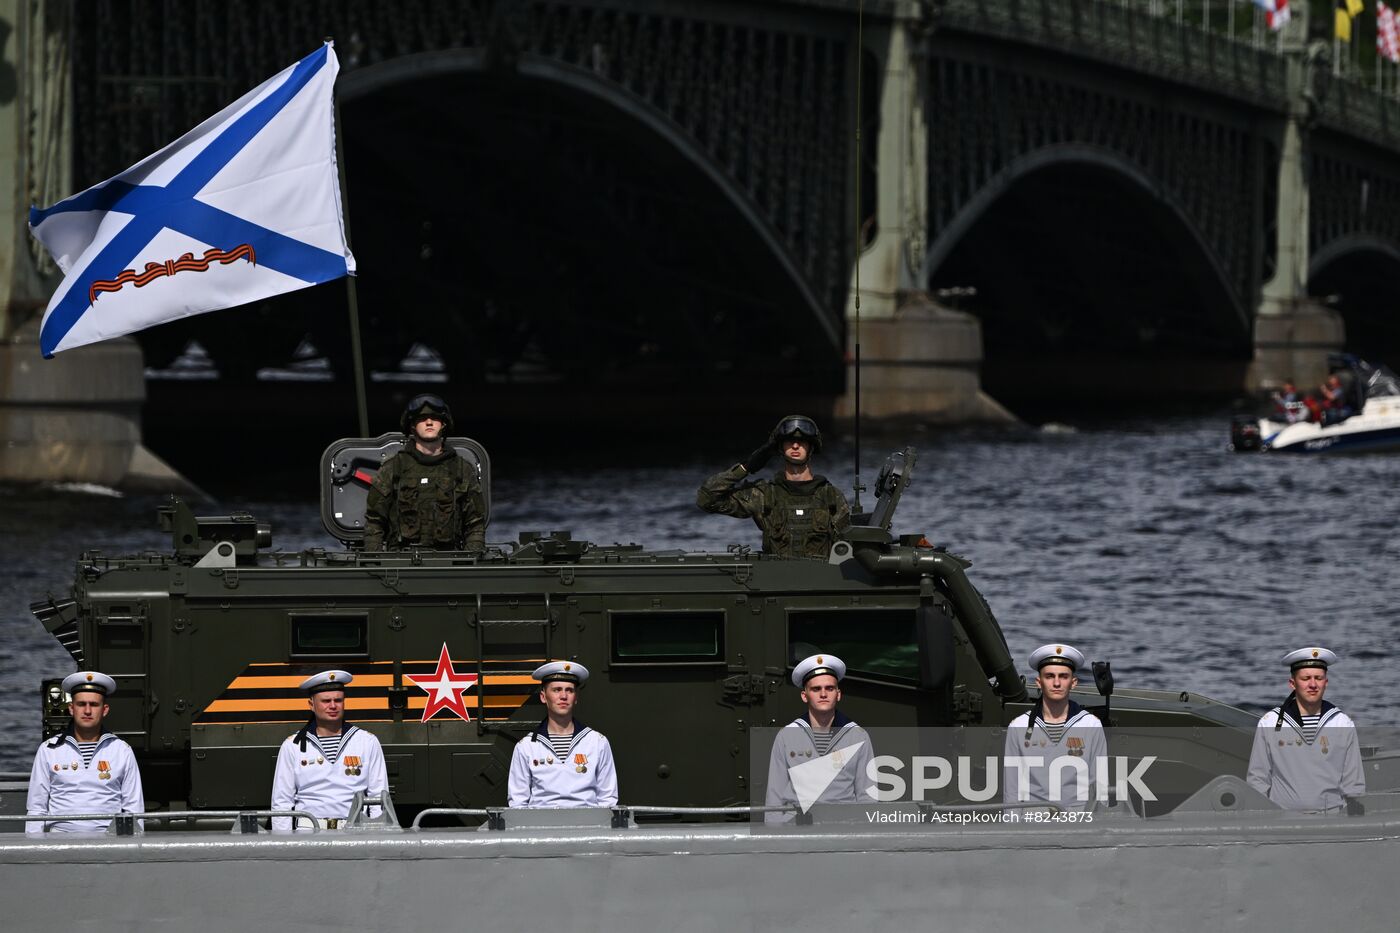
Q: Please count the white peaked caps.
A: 6